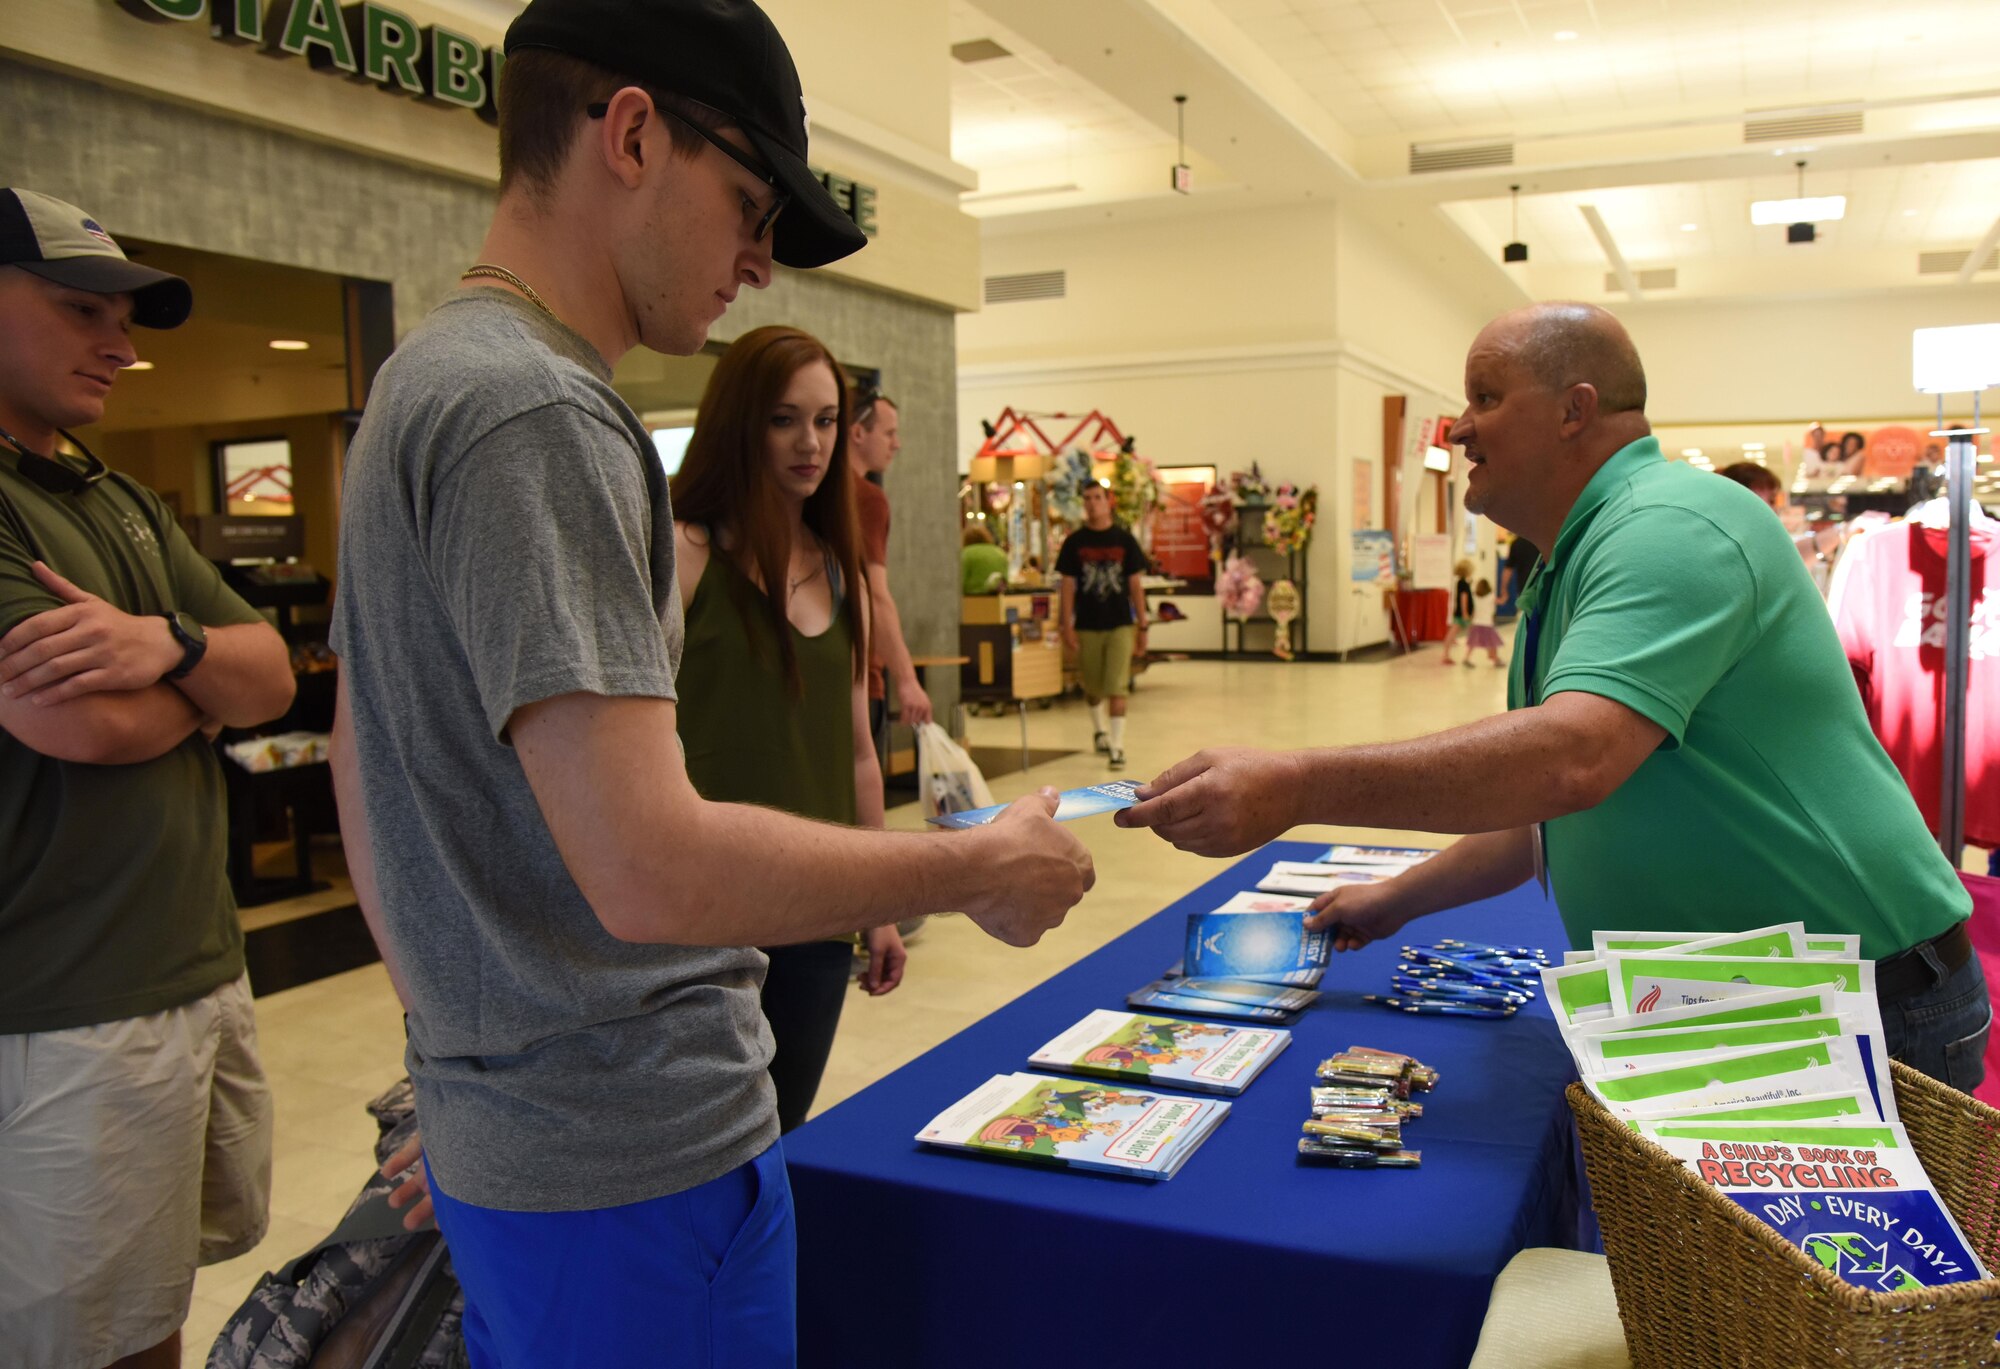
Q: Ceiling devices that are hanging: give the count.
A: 3